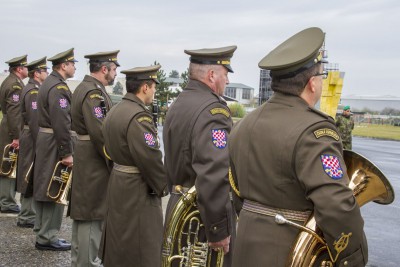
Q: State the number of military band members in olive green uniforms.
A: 7